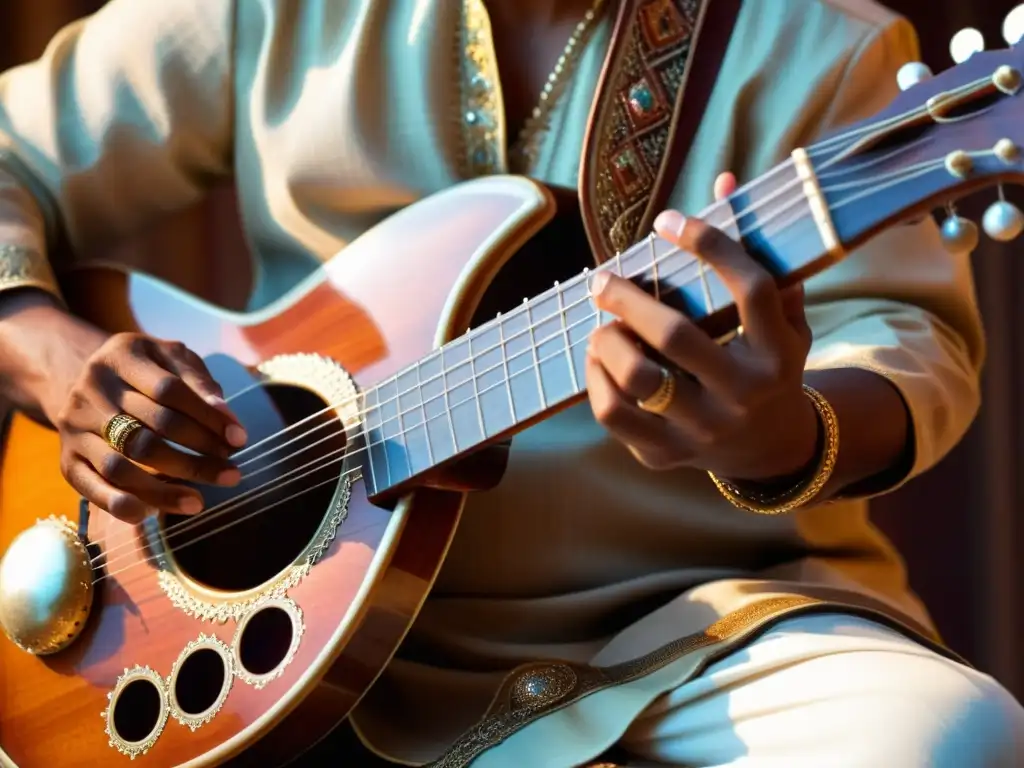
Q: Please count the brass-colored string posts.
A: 3